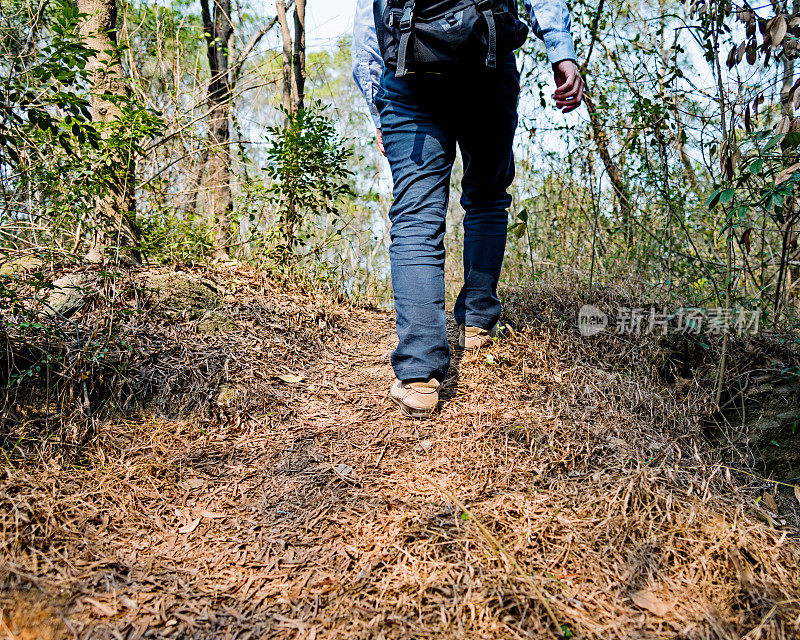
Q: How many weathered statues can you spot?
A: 0